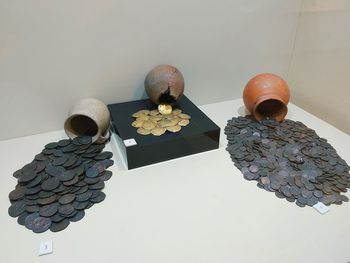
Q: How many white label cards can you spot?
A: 3